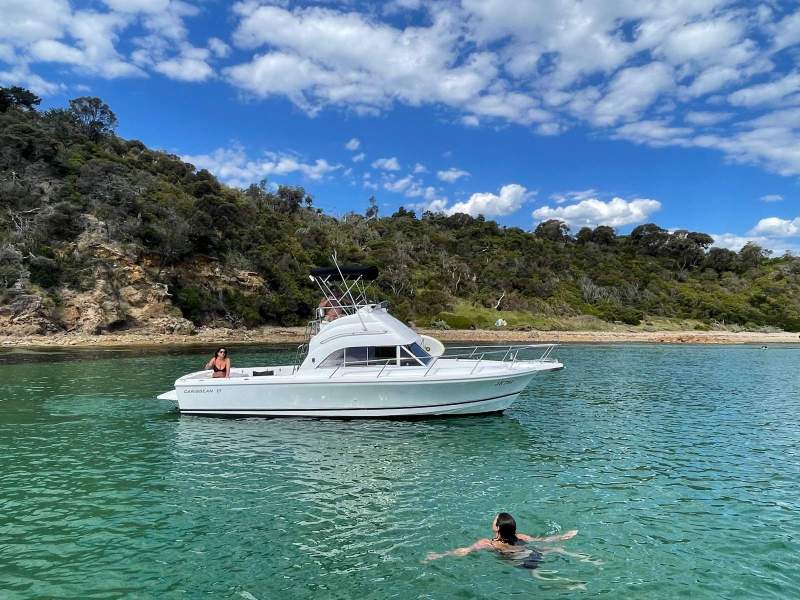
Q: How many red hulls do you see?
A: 0